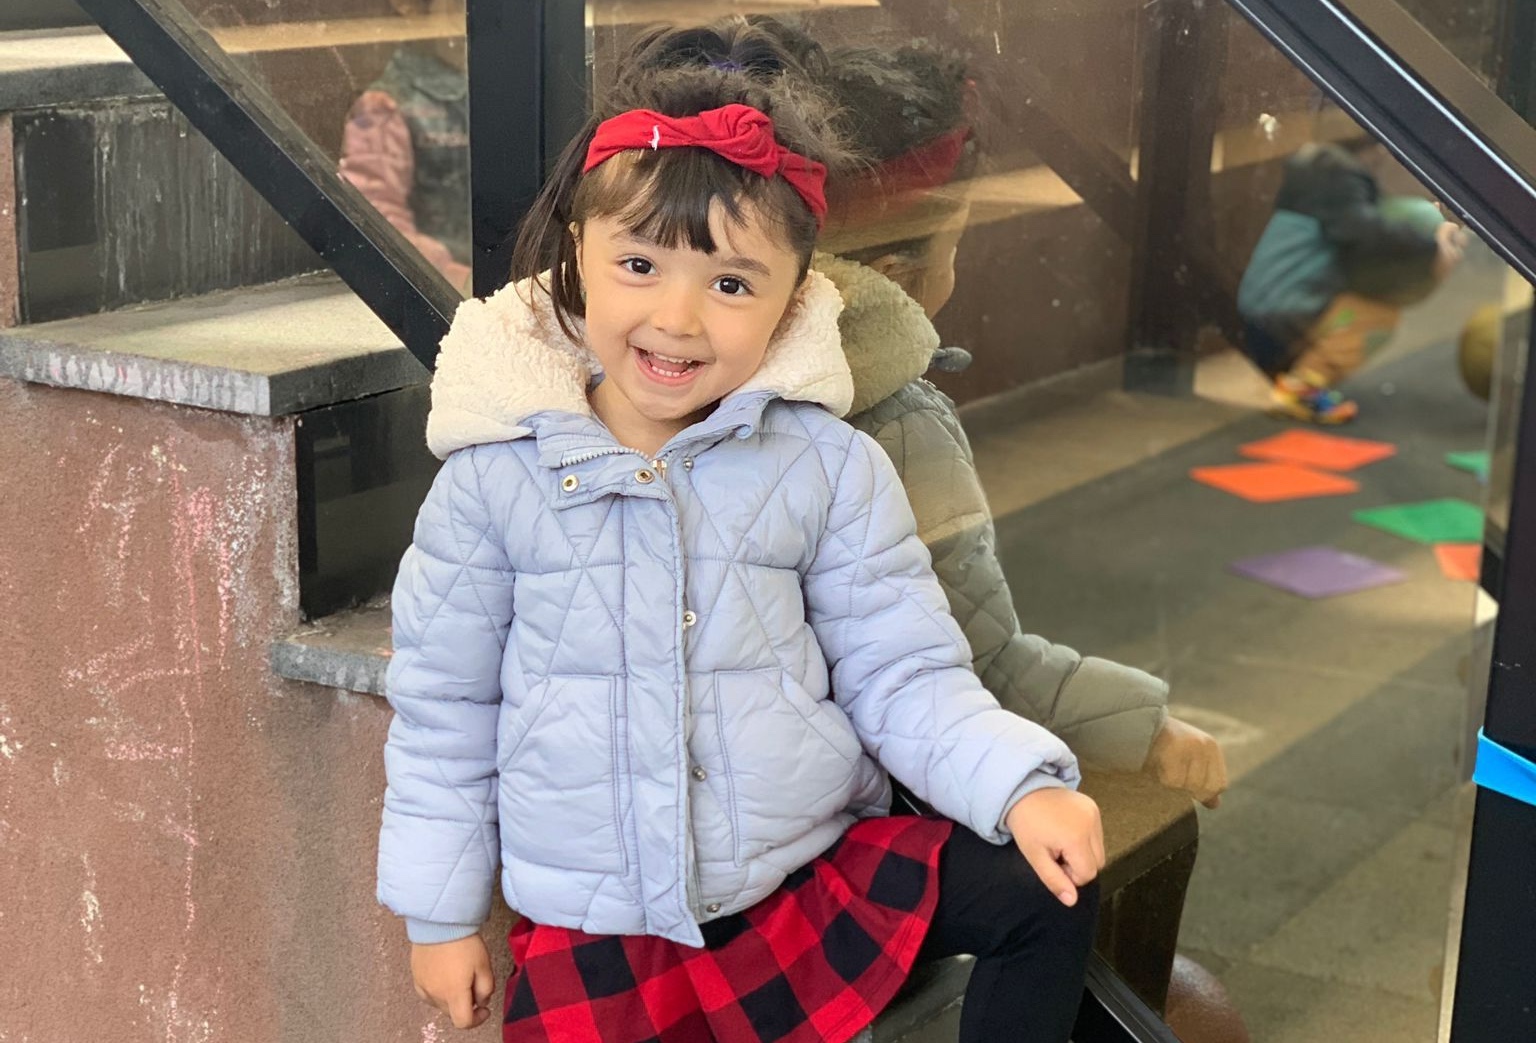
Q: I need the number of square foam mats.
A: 6